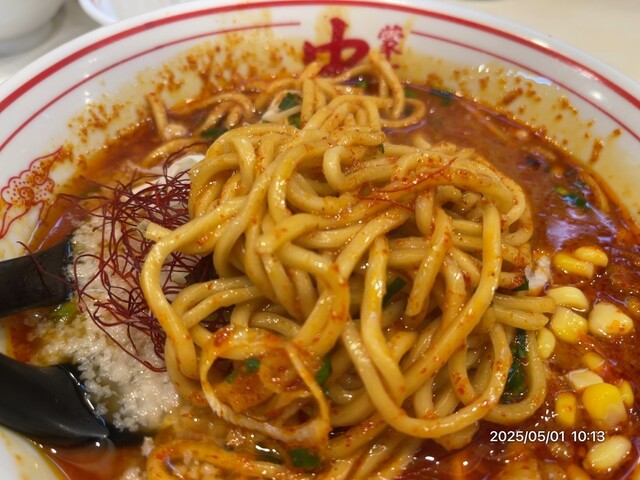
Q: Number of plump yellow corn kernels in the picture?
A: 12